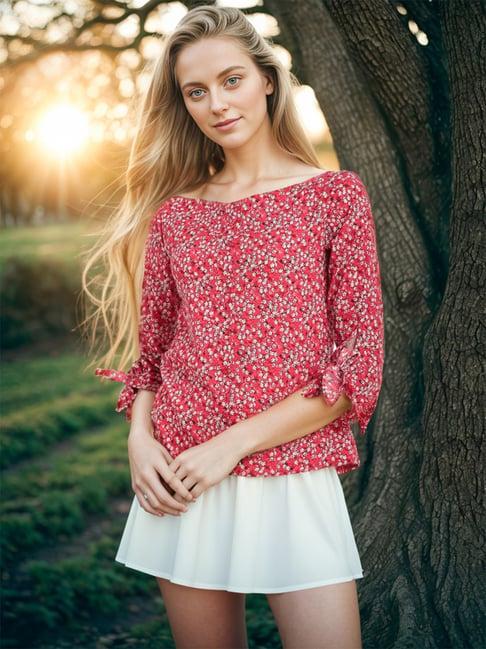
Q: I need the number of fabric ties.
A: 2